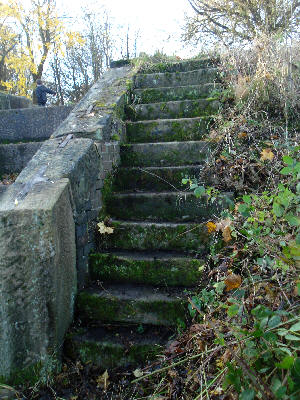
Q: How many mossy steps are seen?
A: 12